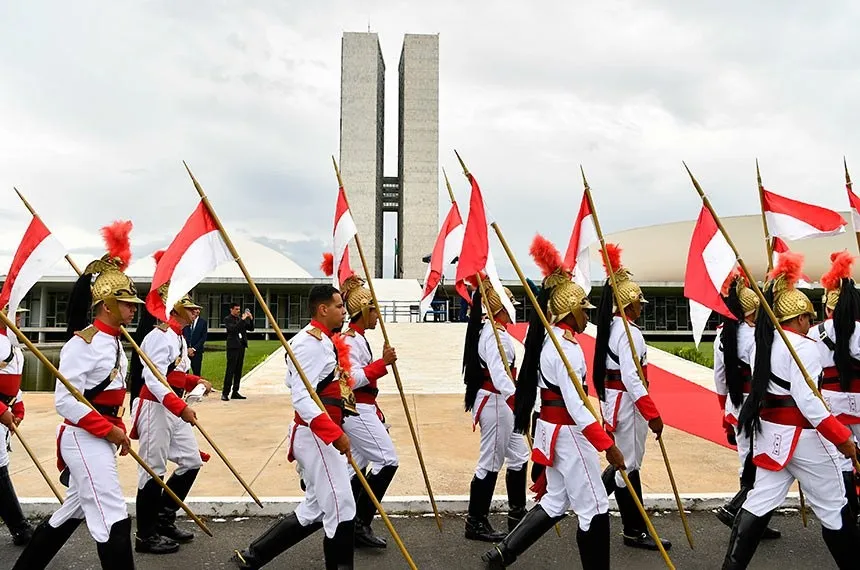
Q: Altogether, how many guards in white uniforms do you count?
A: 11